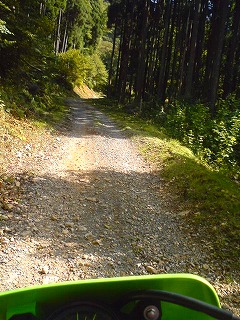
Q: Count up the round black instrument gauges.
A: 1